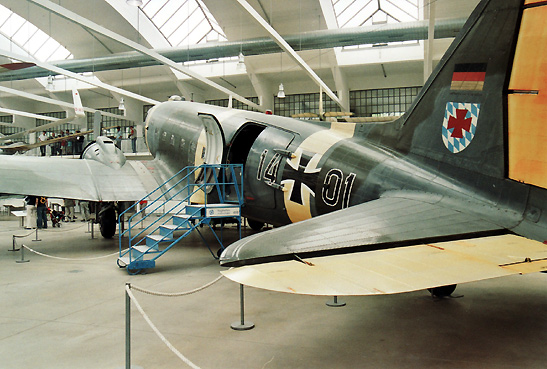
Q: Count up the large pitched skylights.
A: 3